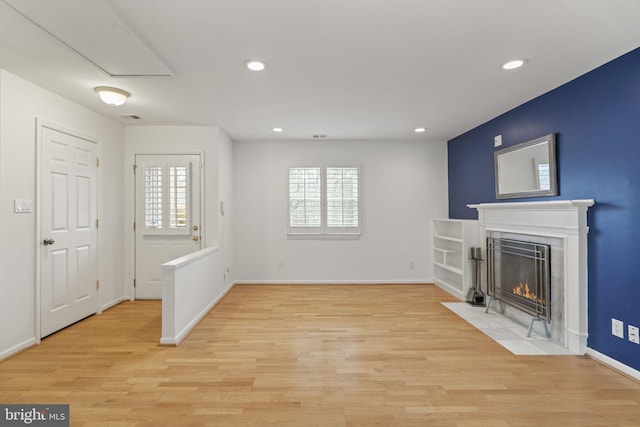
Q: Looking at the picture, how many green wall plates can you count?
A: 0